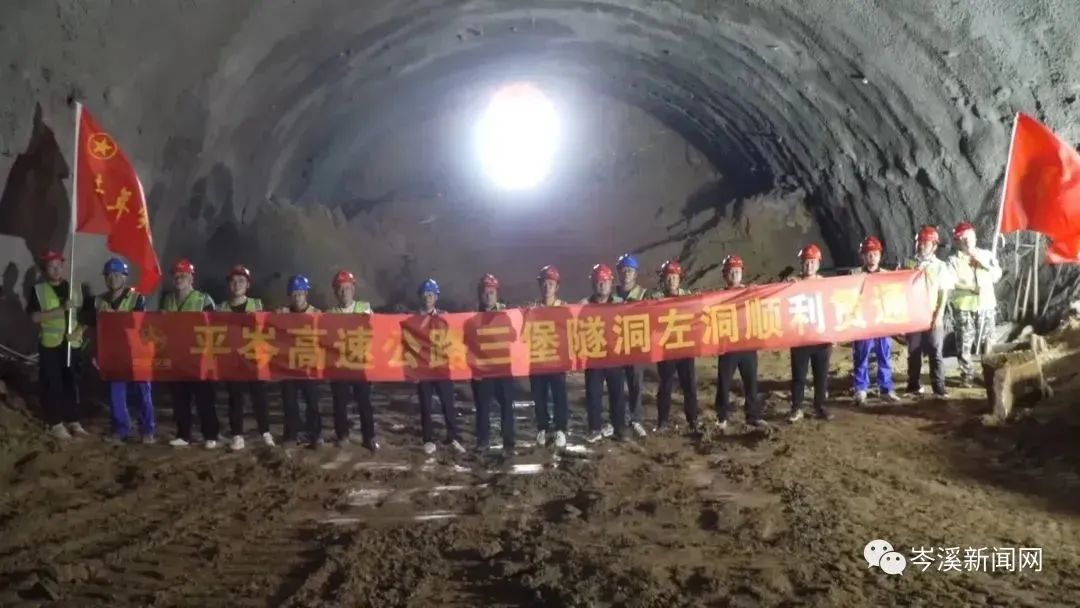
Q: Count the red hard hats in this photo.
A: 13